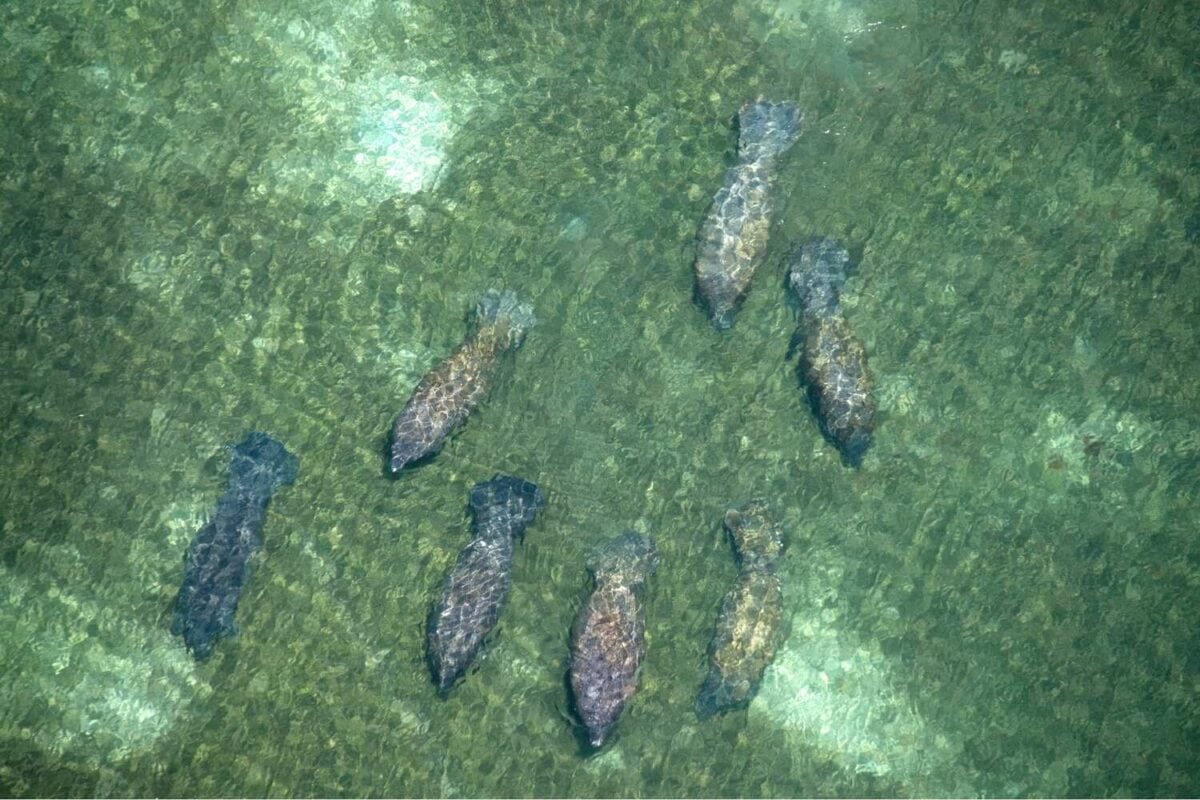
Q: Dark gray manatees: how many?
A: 2